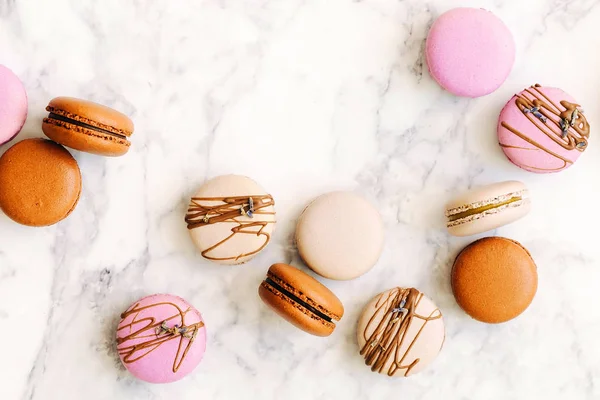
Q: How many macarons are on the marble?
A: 12